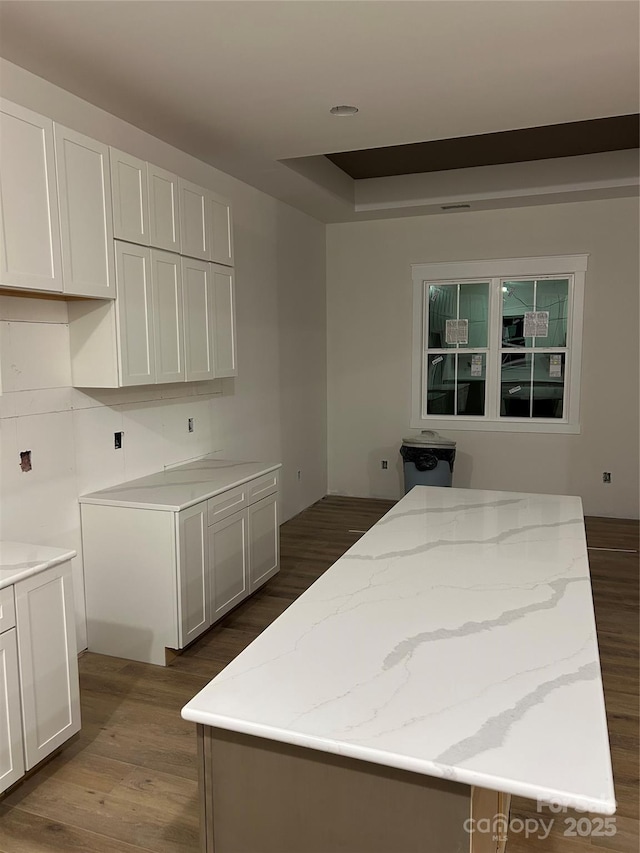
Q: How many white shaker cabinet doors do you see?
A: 15